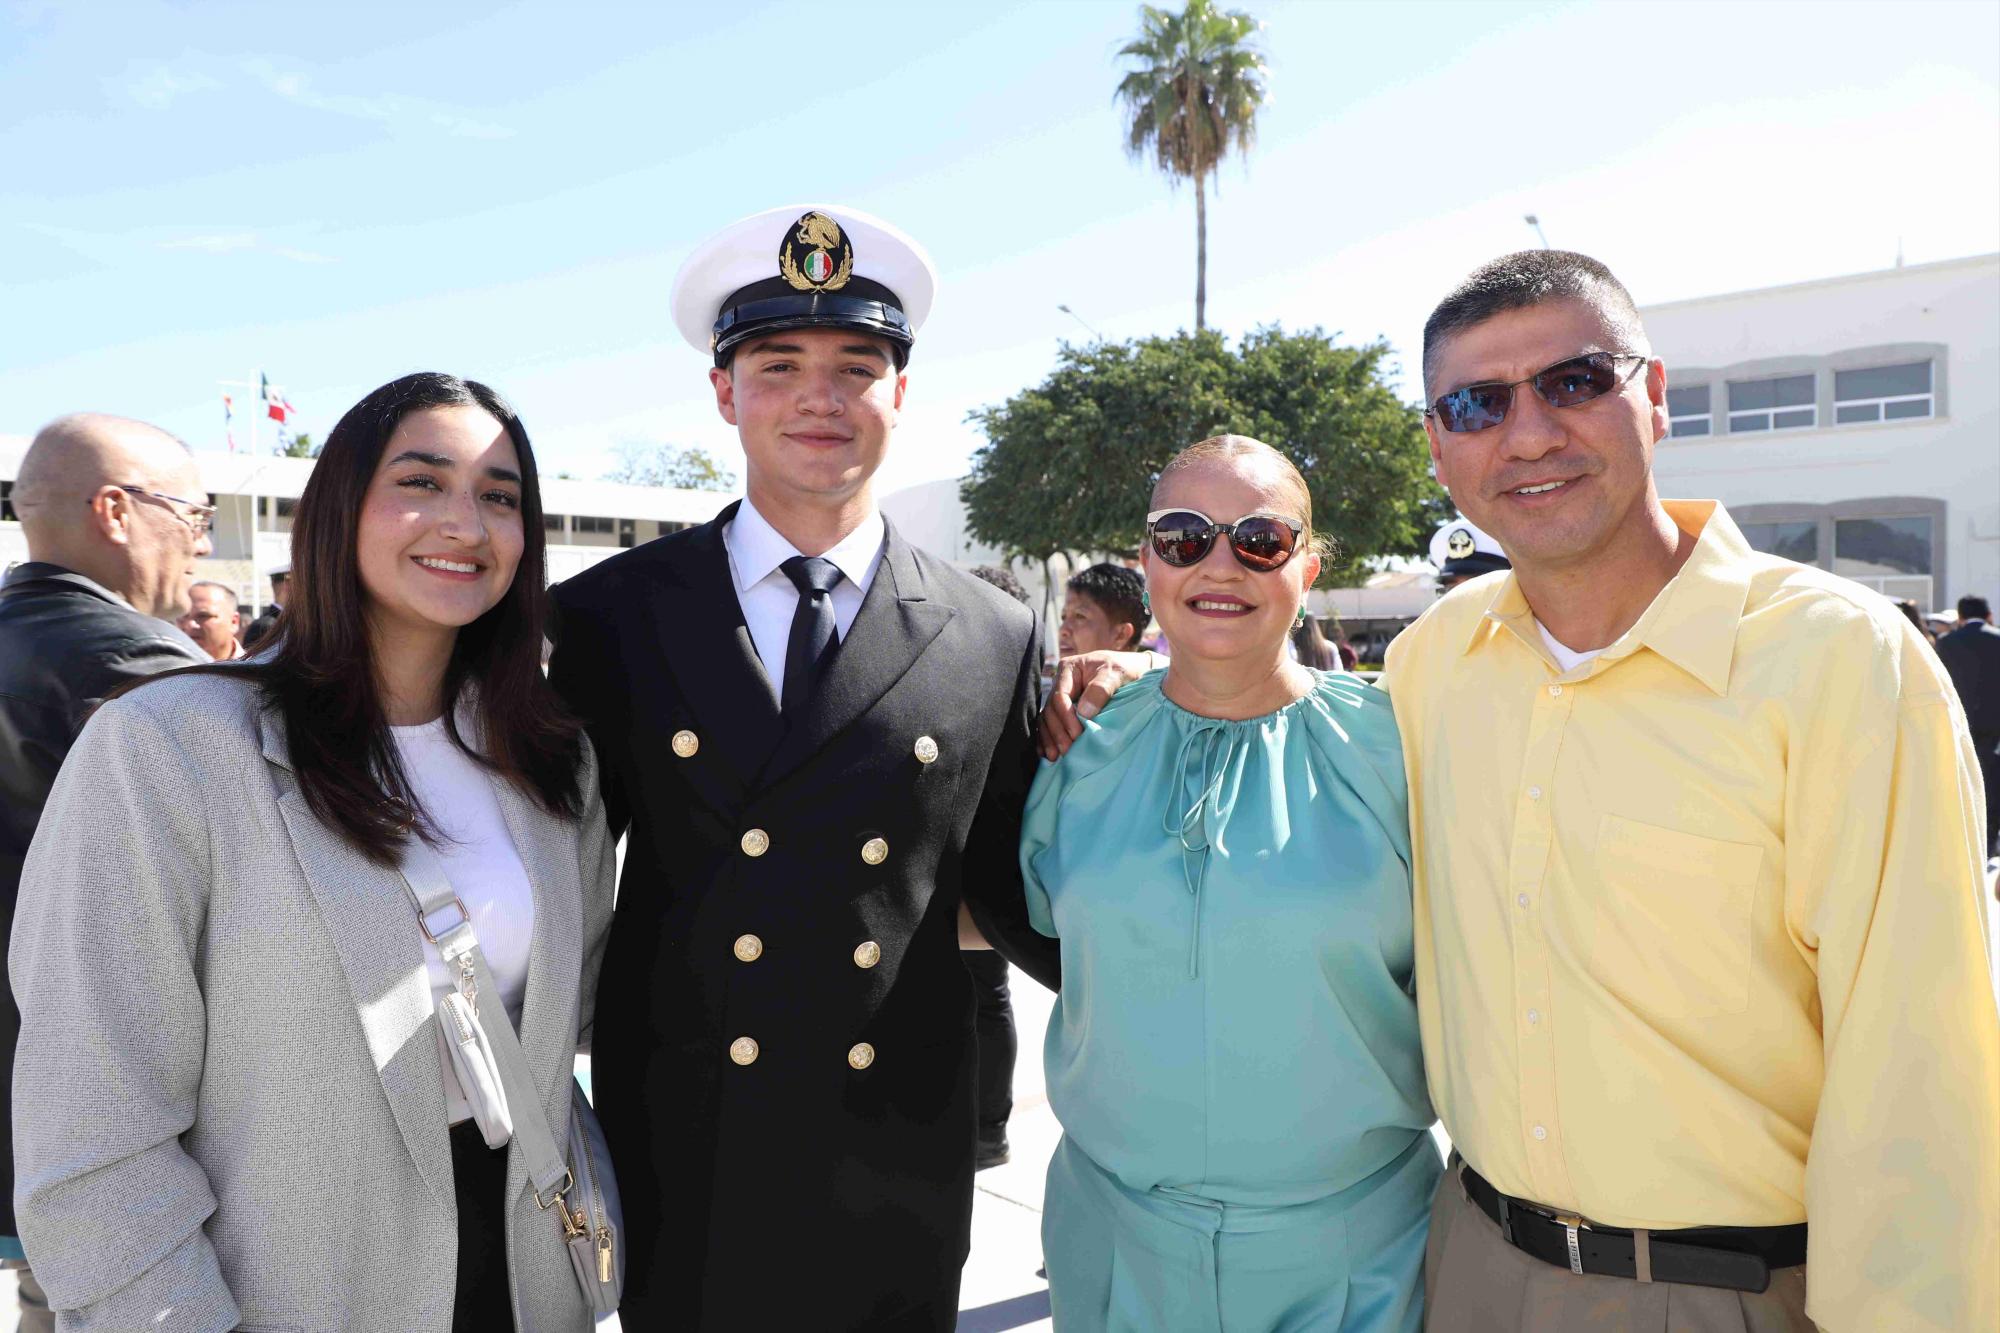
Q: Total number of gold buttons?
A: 8